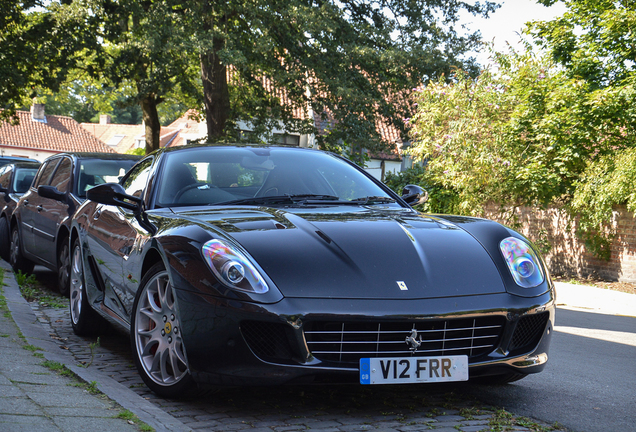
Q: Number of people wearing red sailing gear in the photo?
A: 0